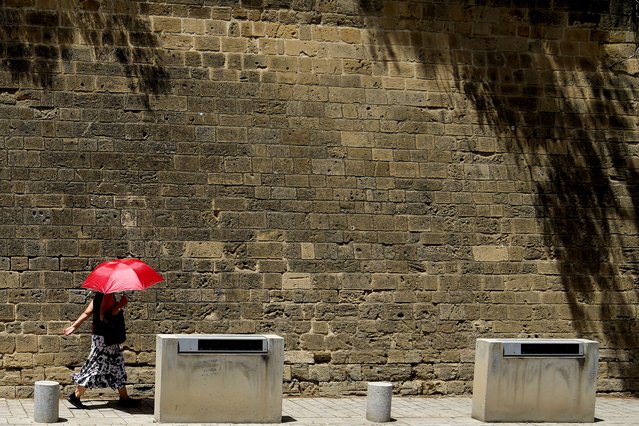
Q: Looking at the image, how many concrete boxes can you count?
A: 2